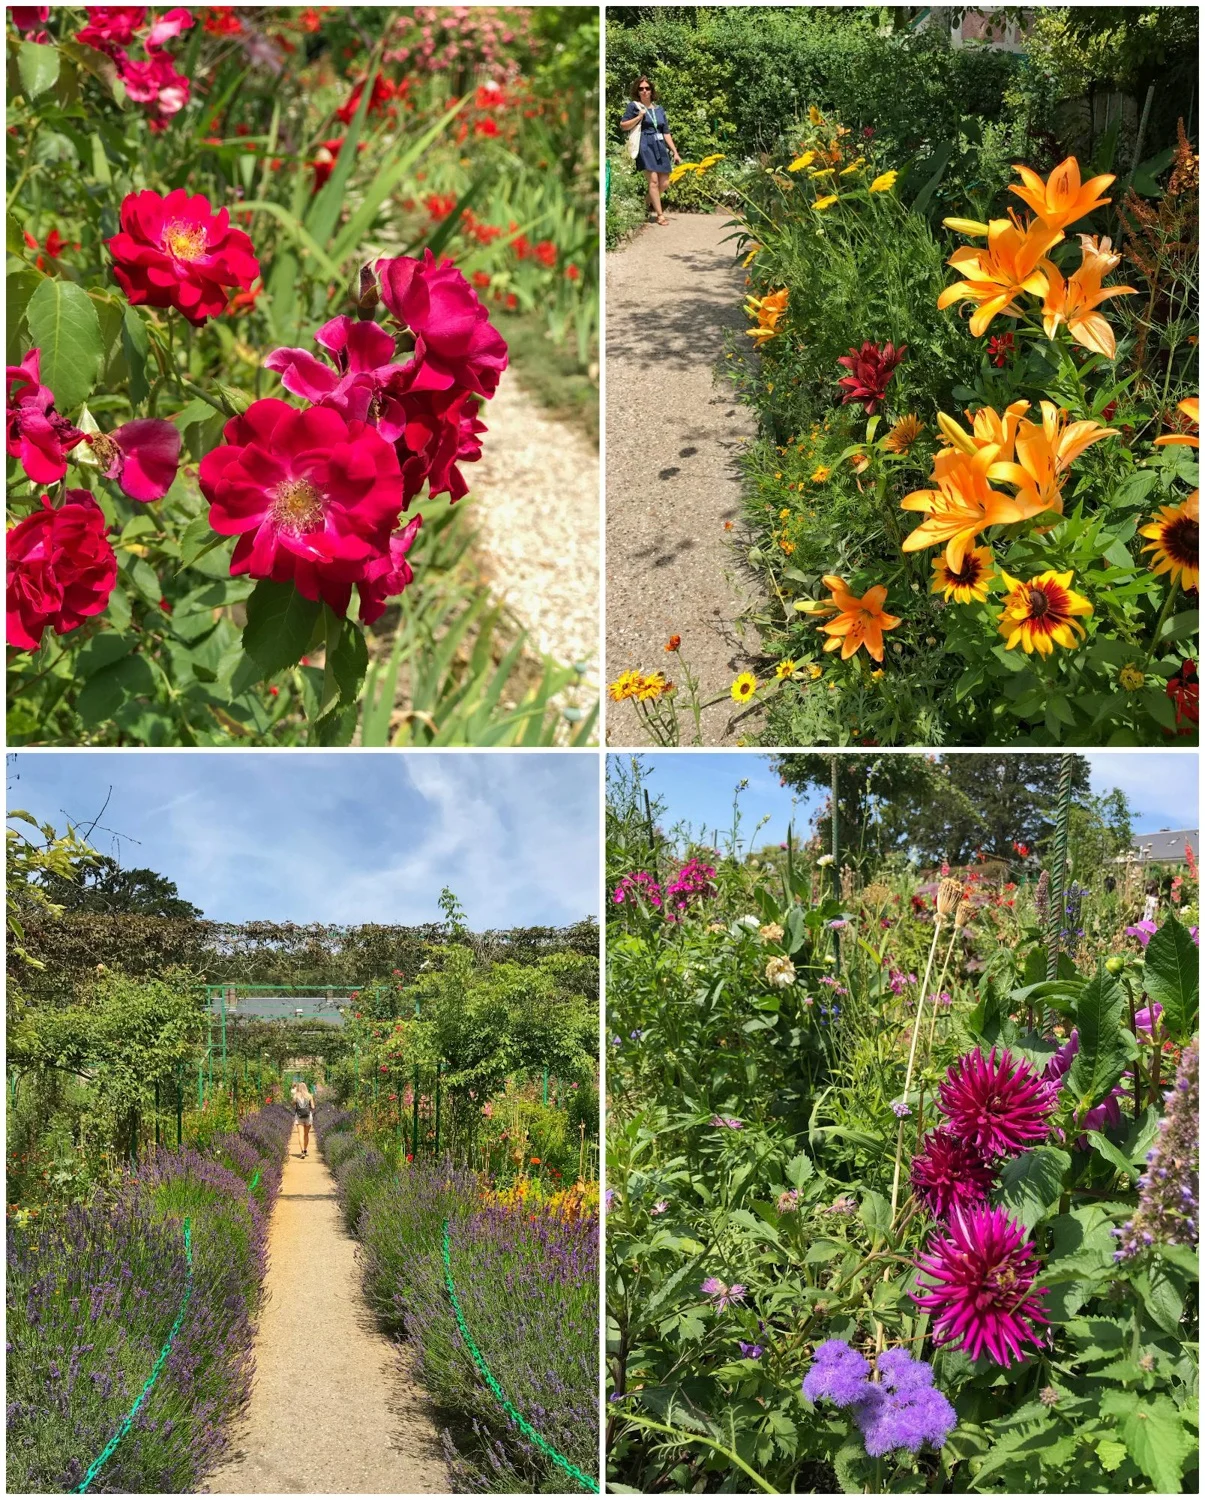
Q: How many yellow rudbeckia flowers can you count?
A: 3